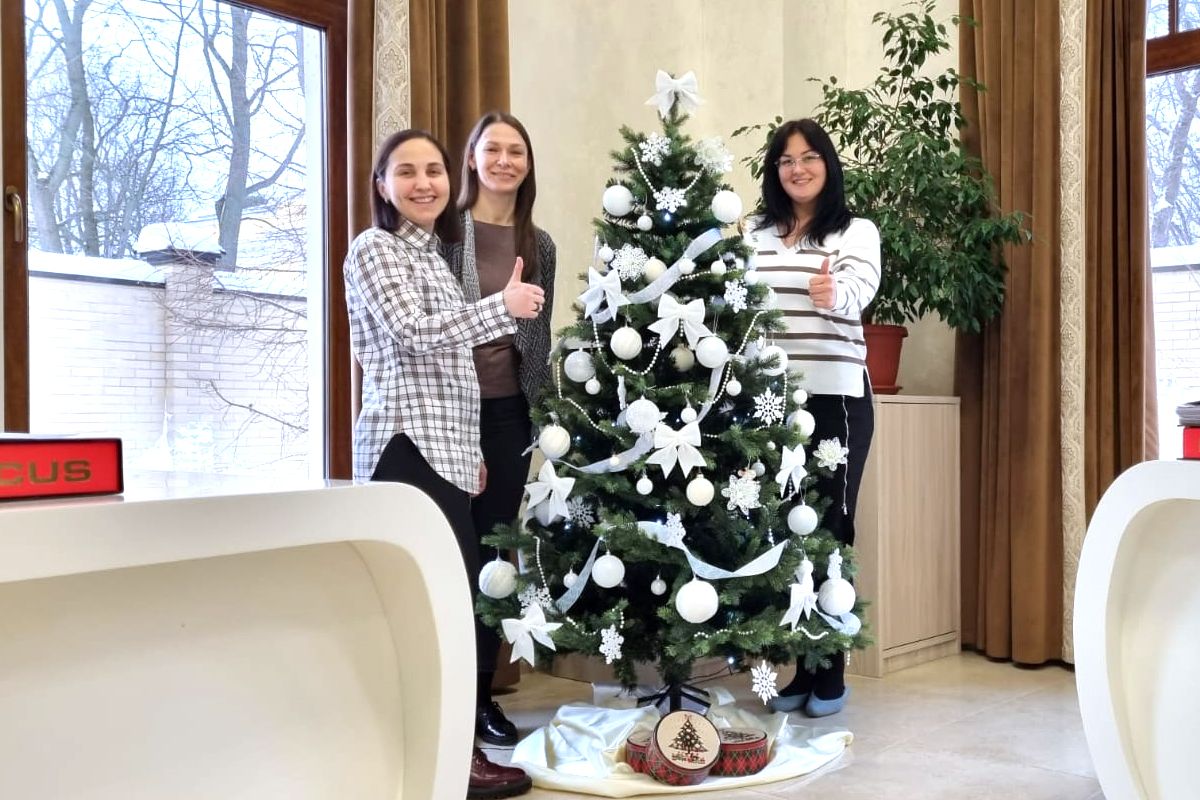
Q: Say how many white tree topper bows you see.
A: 1